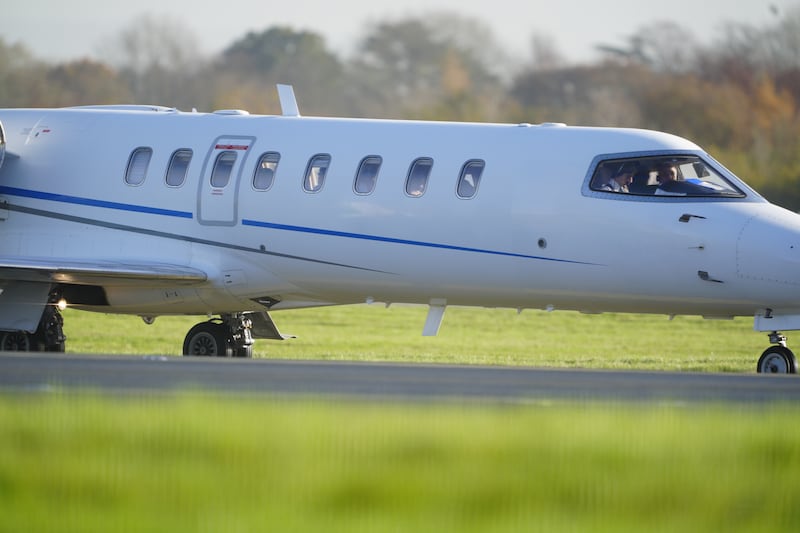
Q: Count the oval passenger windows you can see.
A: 8